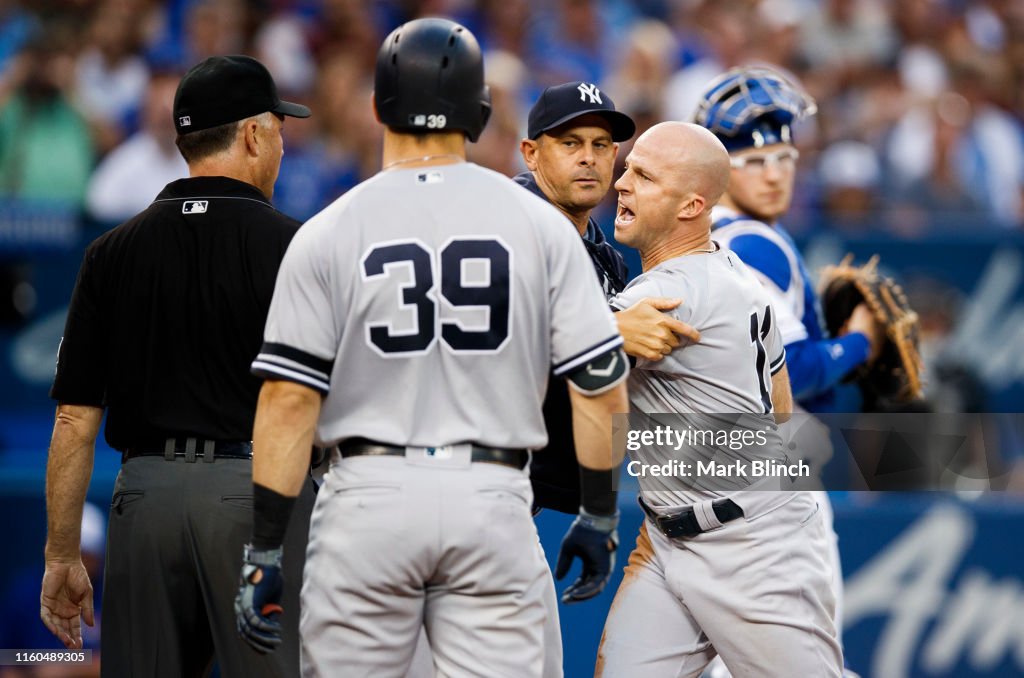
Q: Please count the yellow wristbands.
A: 0